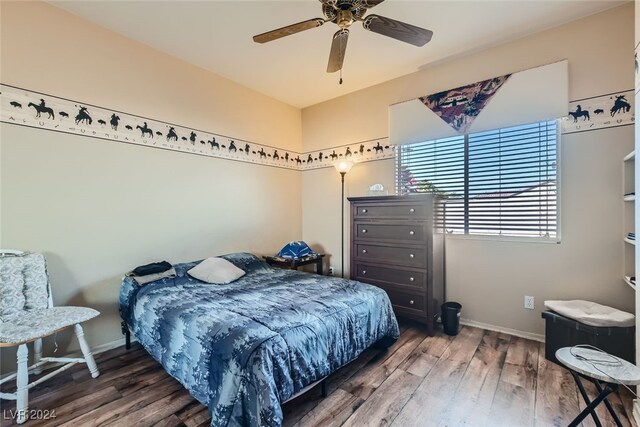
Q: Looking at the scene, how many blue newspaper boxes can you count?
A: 0